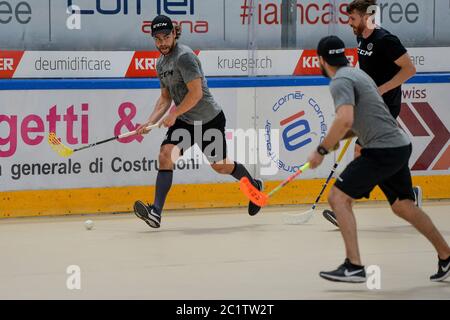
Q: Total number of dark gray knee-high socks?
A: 2